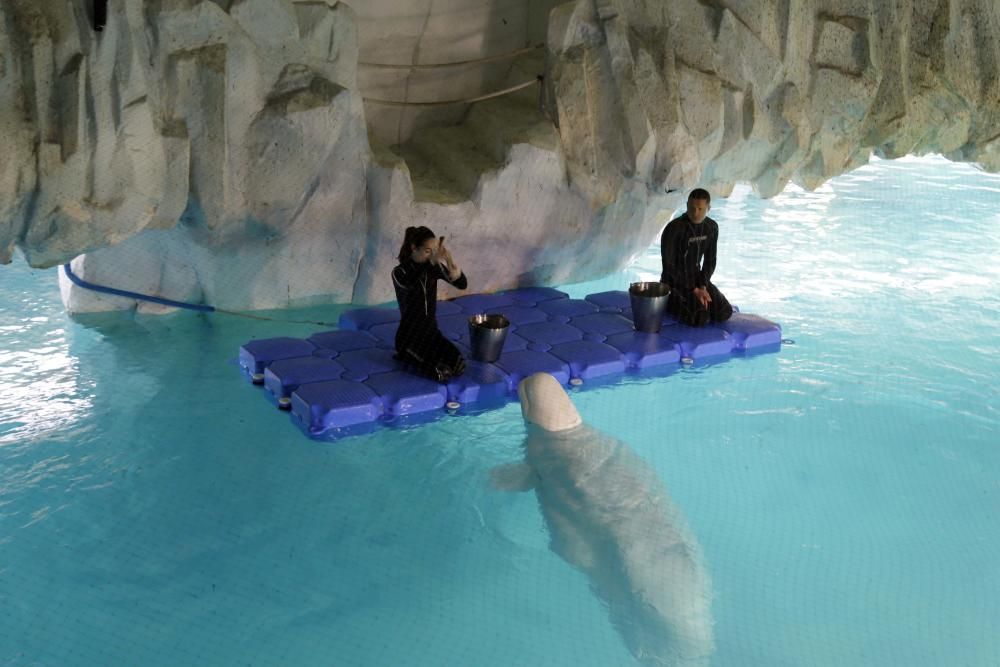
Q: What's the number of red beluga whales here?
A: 0